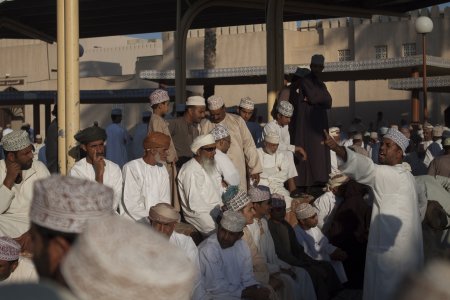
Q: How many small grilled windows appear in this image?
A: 3